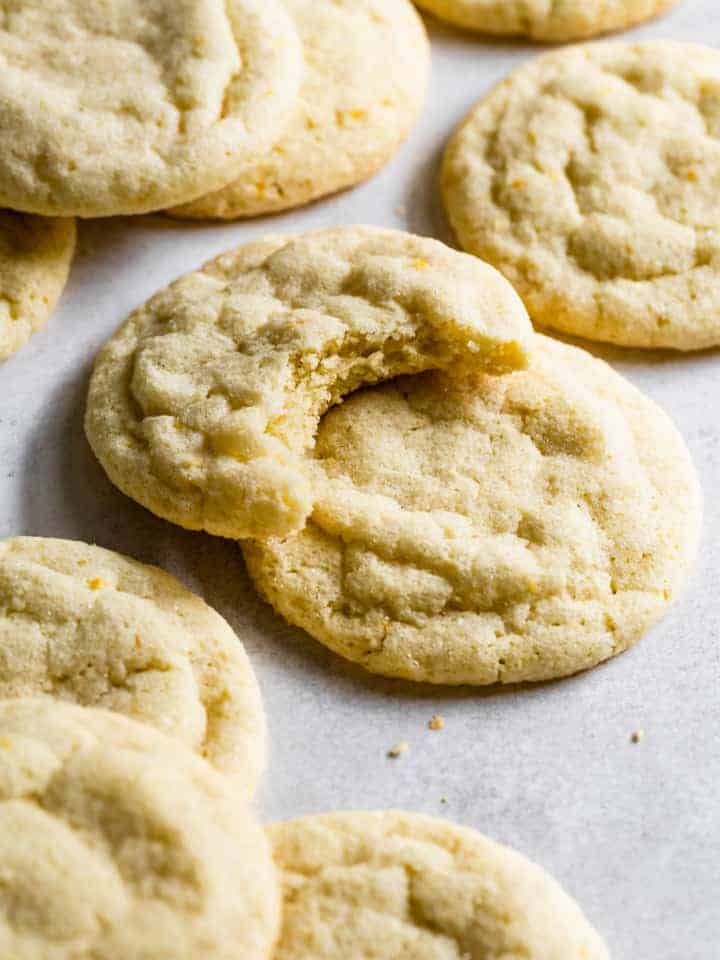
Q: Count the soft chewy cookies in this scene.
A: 10